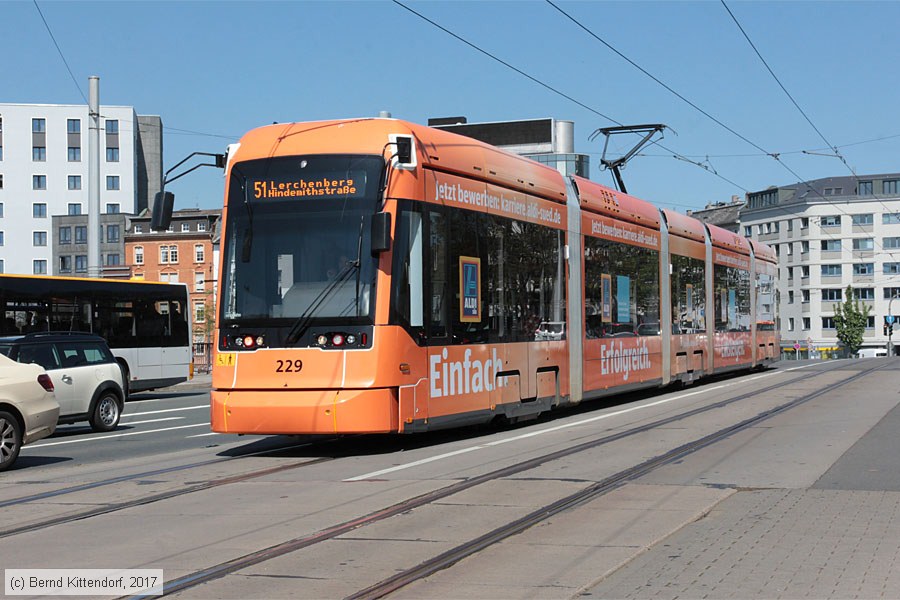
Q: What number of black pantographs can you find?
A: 1